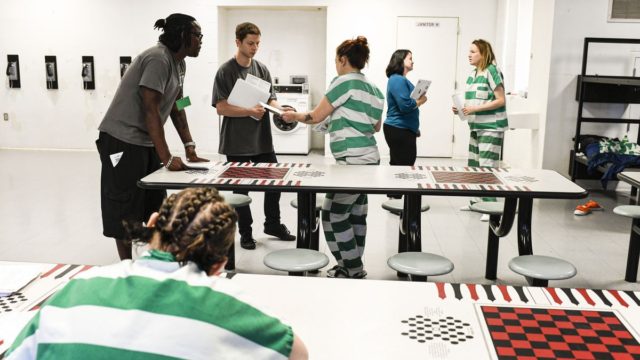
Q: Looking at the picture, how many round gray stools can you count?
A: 8